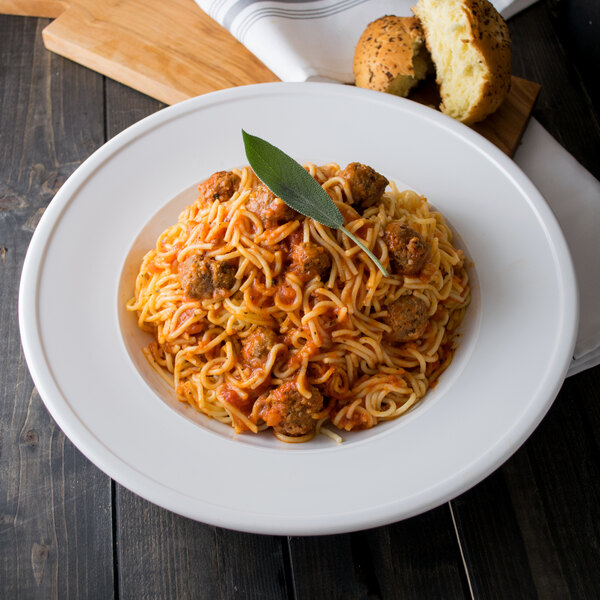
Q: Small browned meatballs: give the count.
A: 9